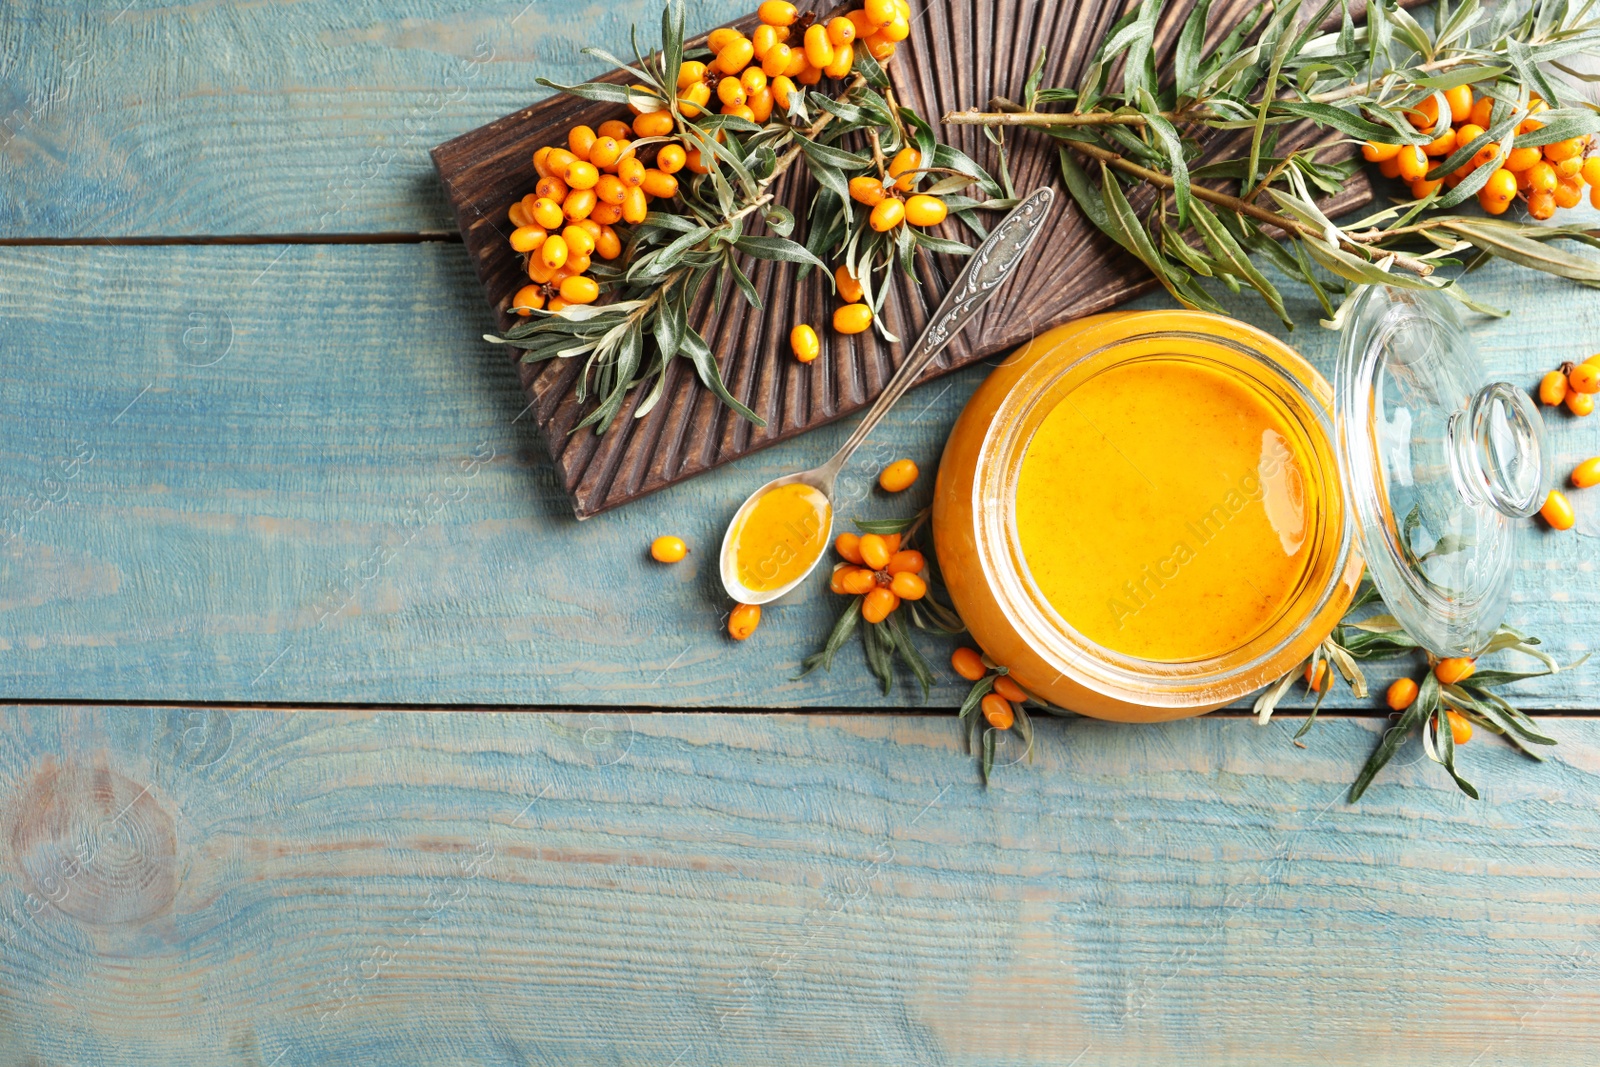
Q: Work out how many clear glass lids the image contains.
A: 1